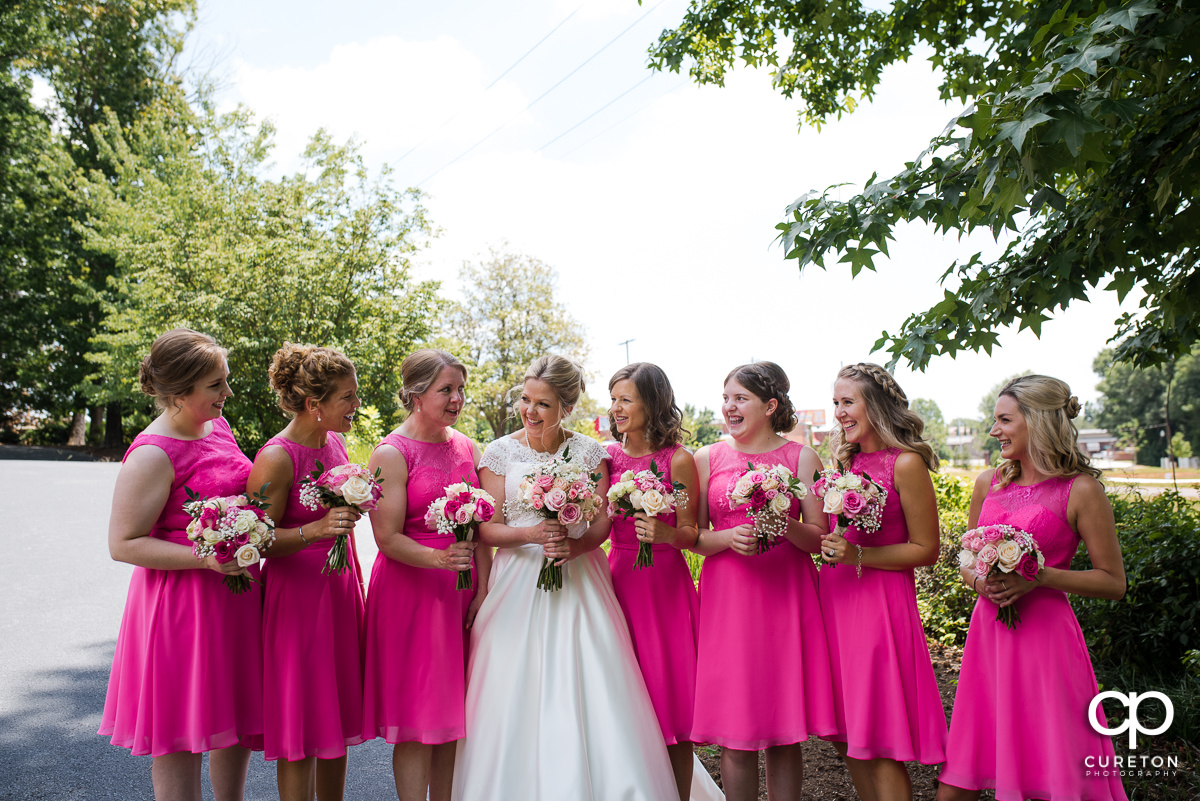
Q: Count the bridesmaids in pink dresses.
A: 7